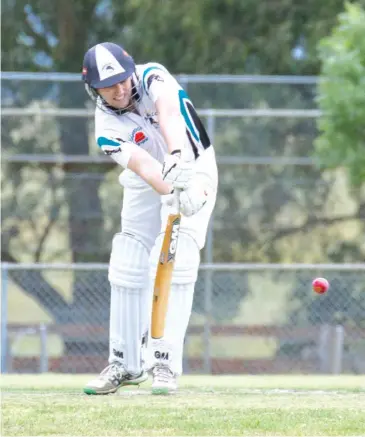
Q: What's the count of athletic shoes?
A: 2